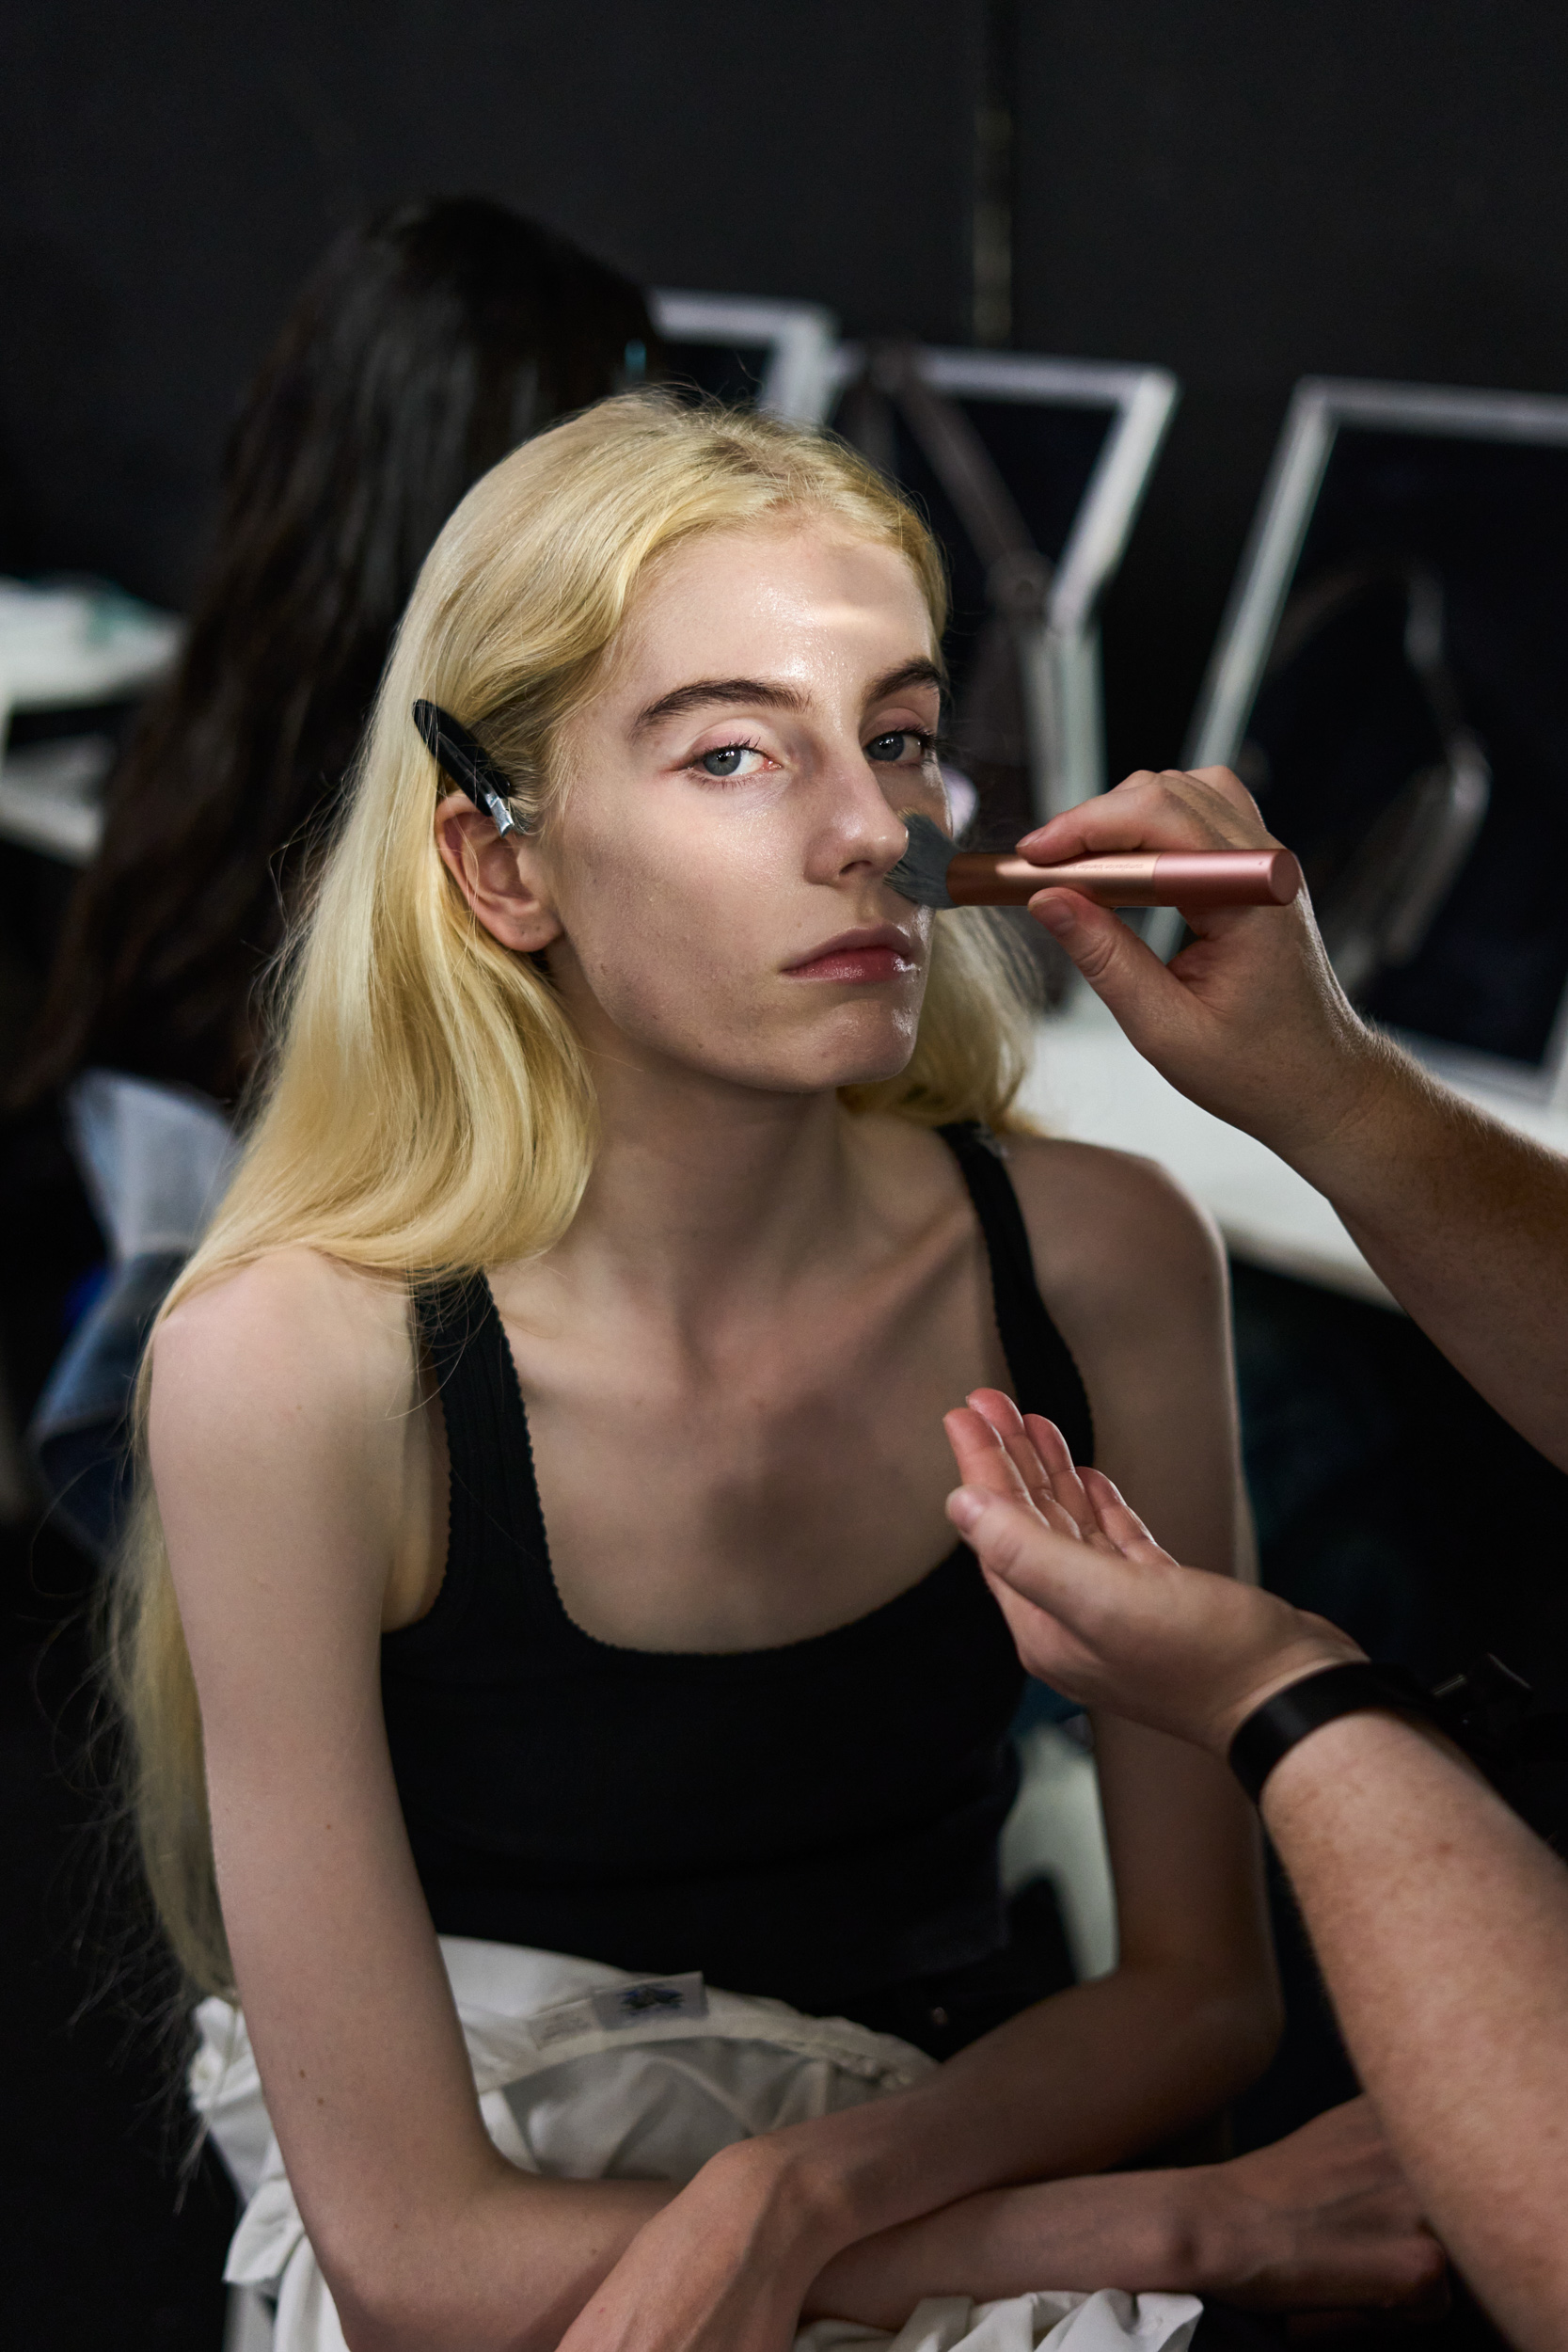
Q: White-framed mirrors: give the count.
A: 3